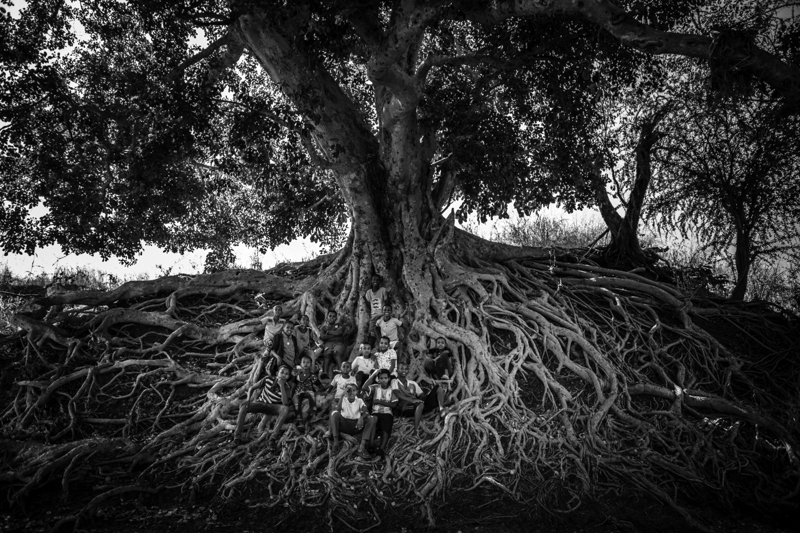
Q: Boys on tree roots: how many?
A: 15